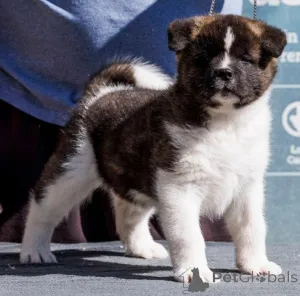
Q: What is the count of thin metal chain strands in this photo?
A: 2